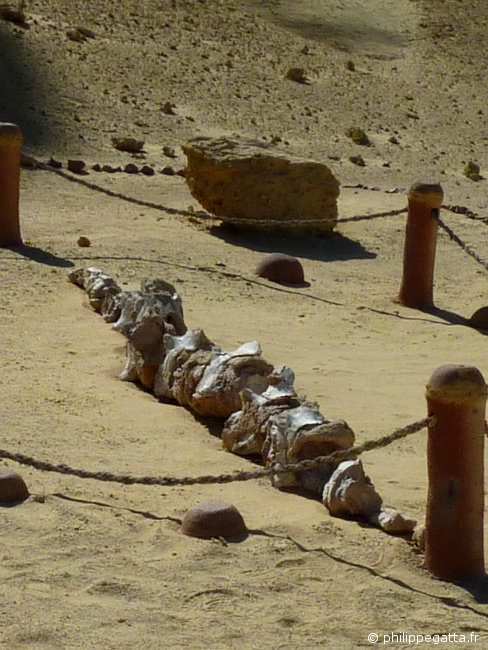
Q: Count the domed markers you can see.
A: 4